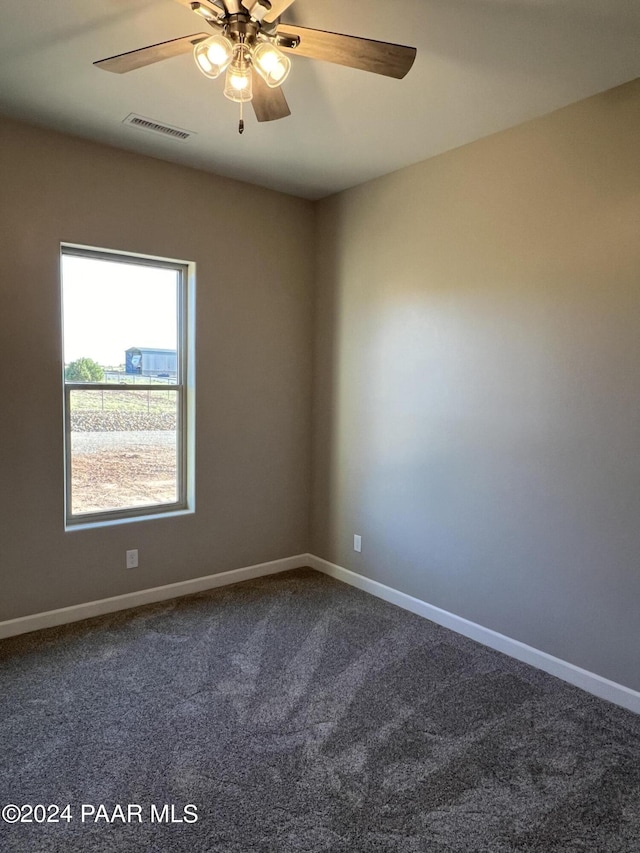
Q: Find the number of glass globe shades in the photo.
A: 3